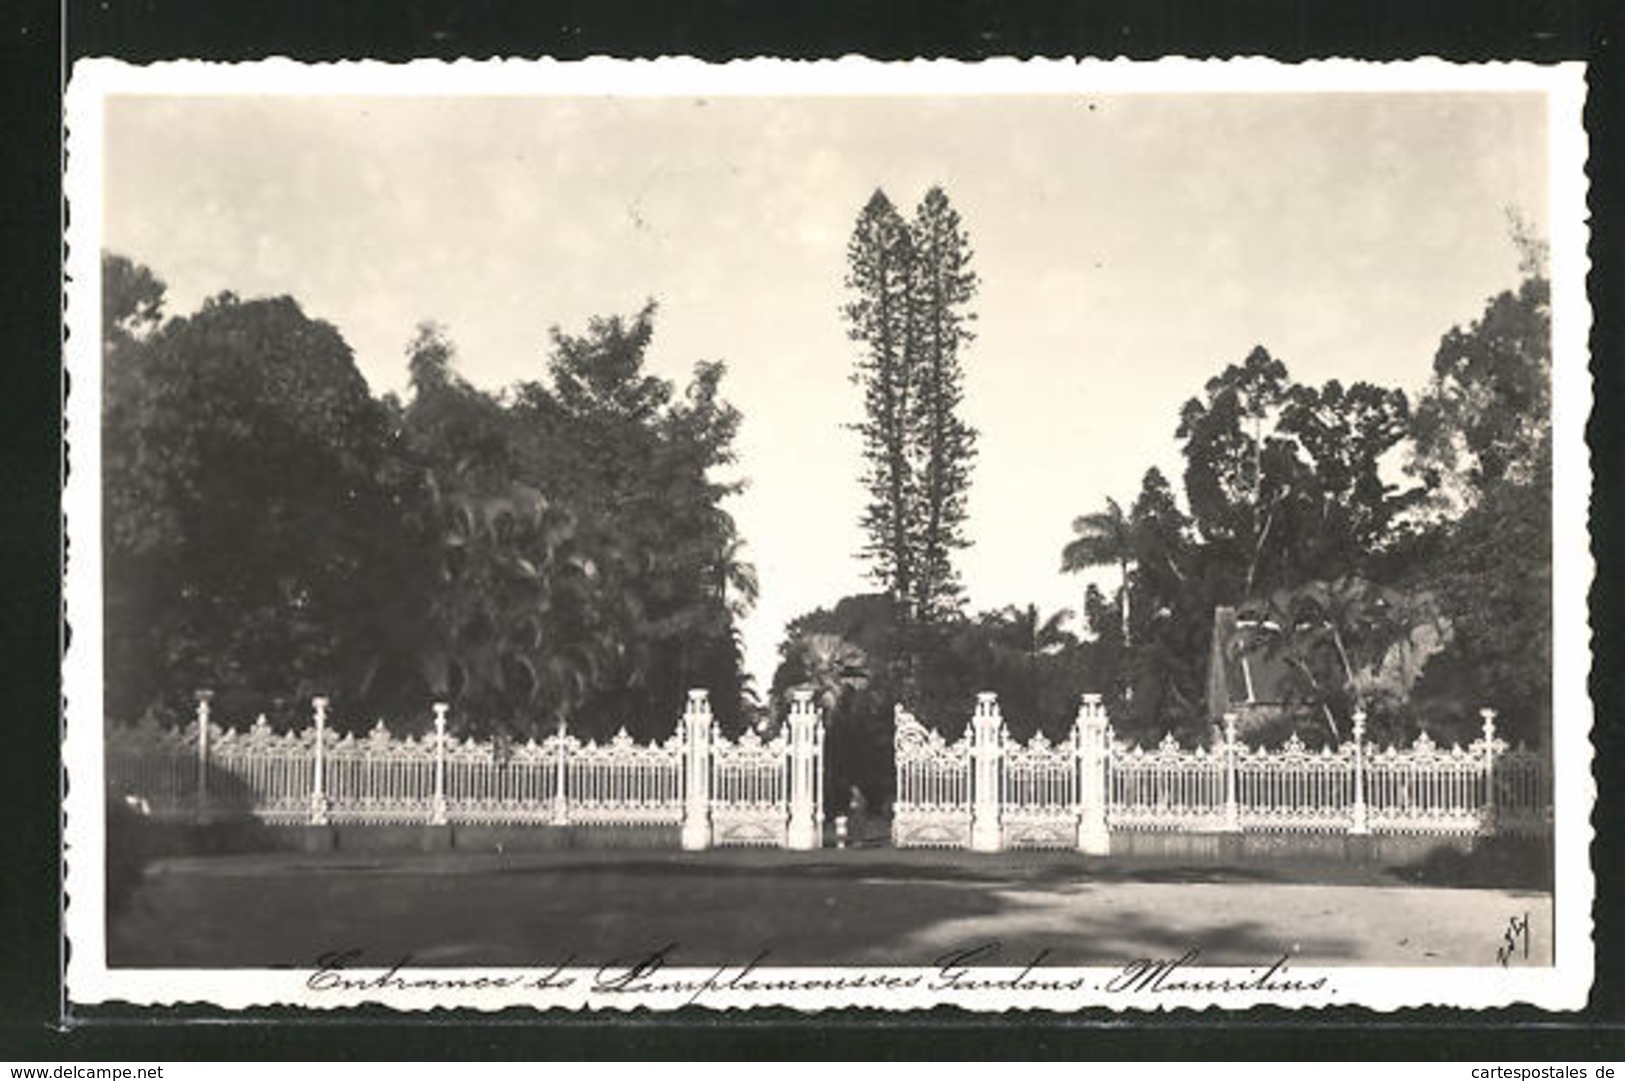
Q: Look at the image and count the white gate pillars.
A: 4